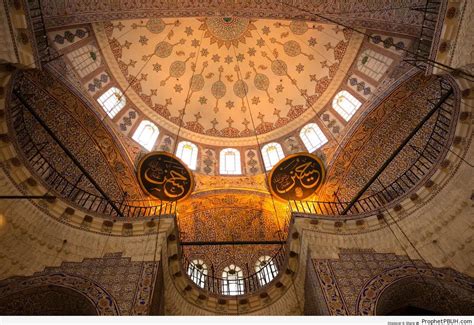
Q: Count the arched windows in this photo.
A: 12